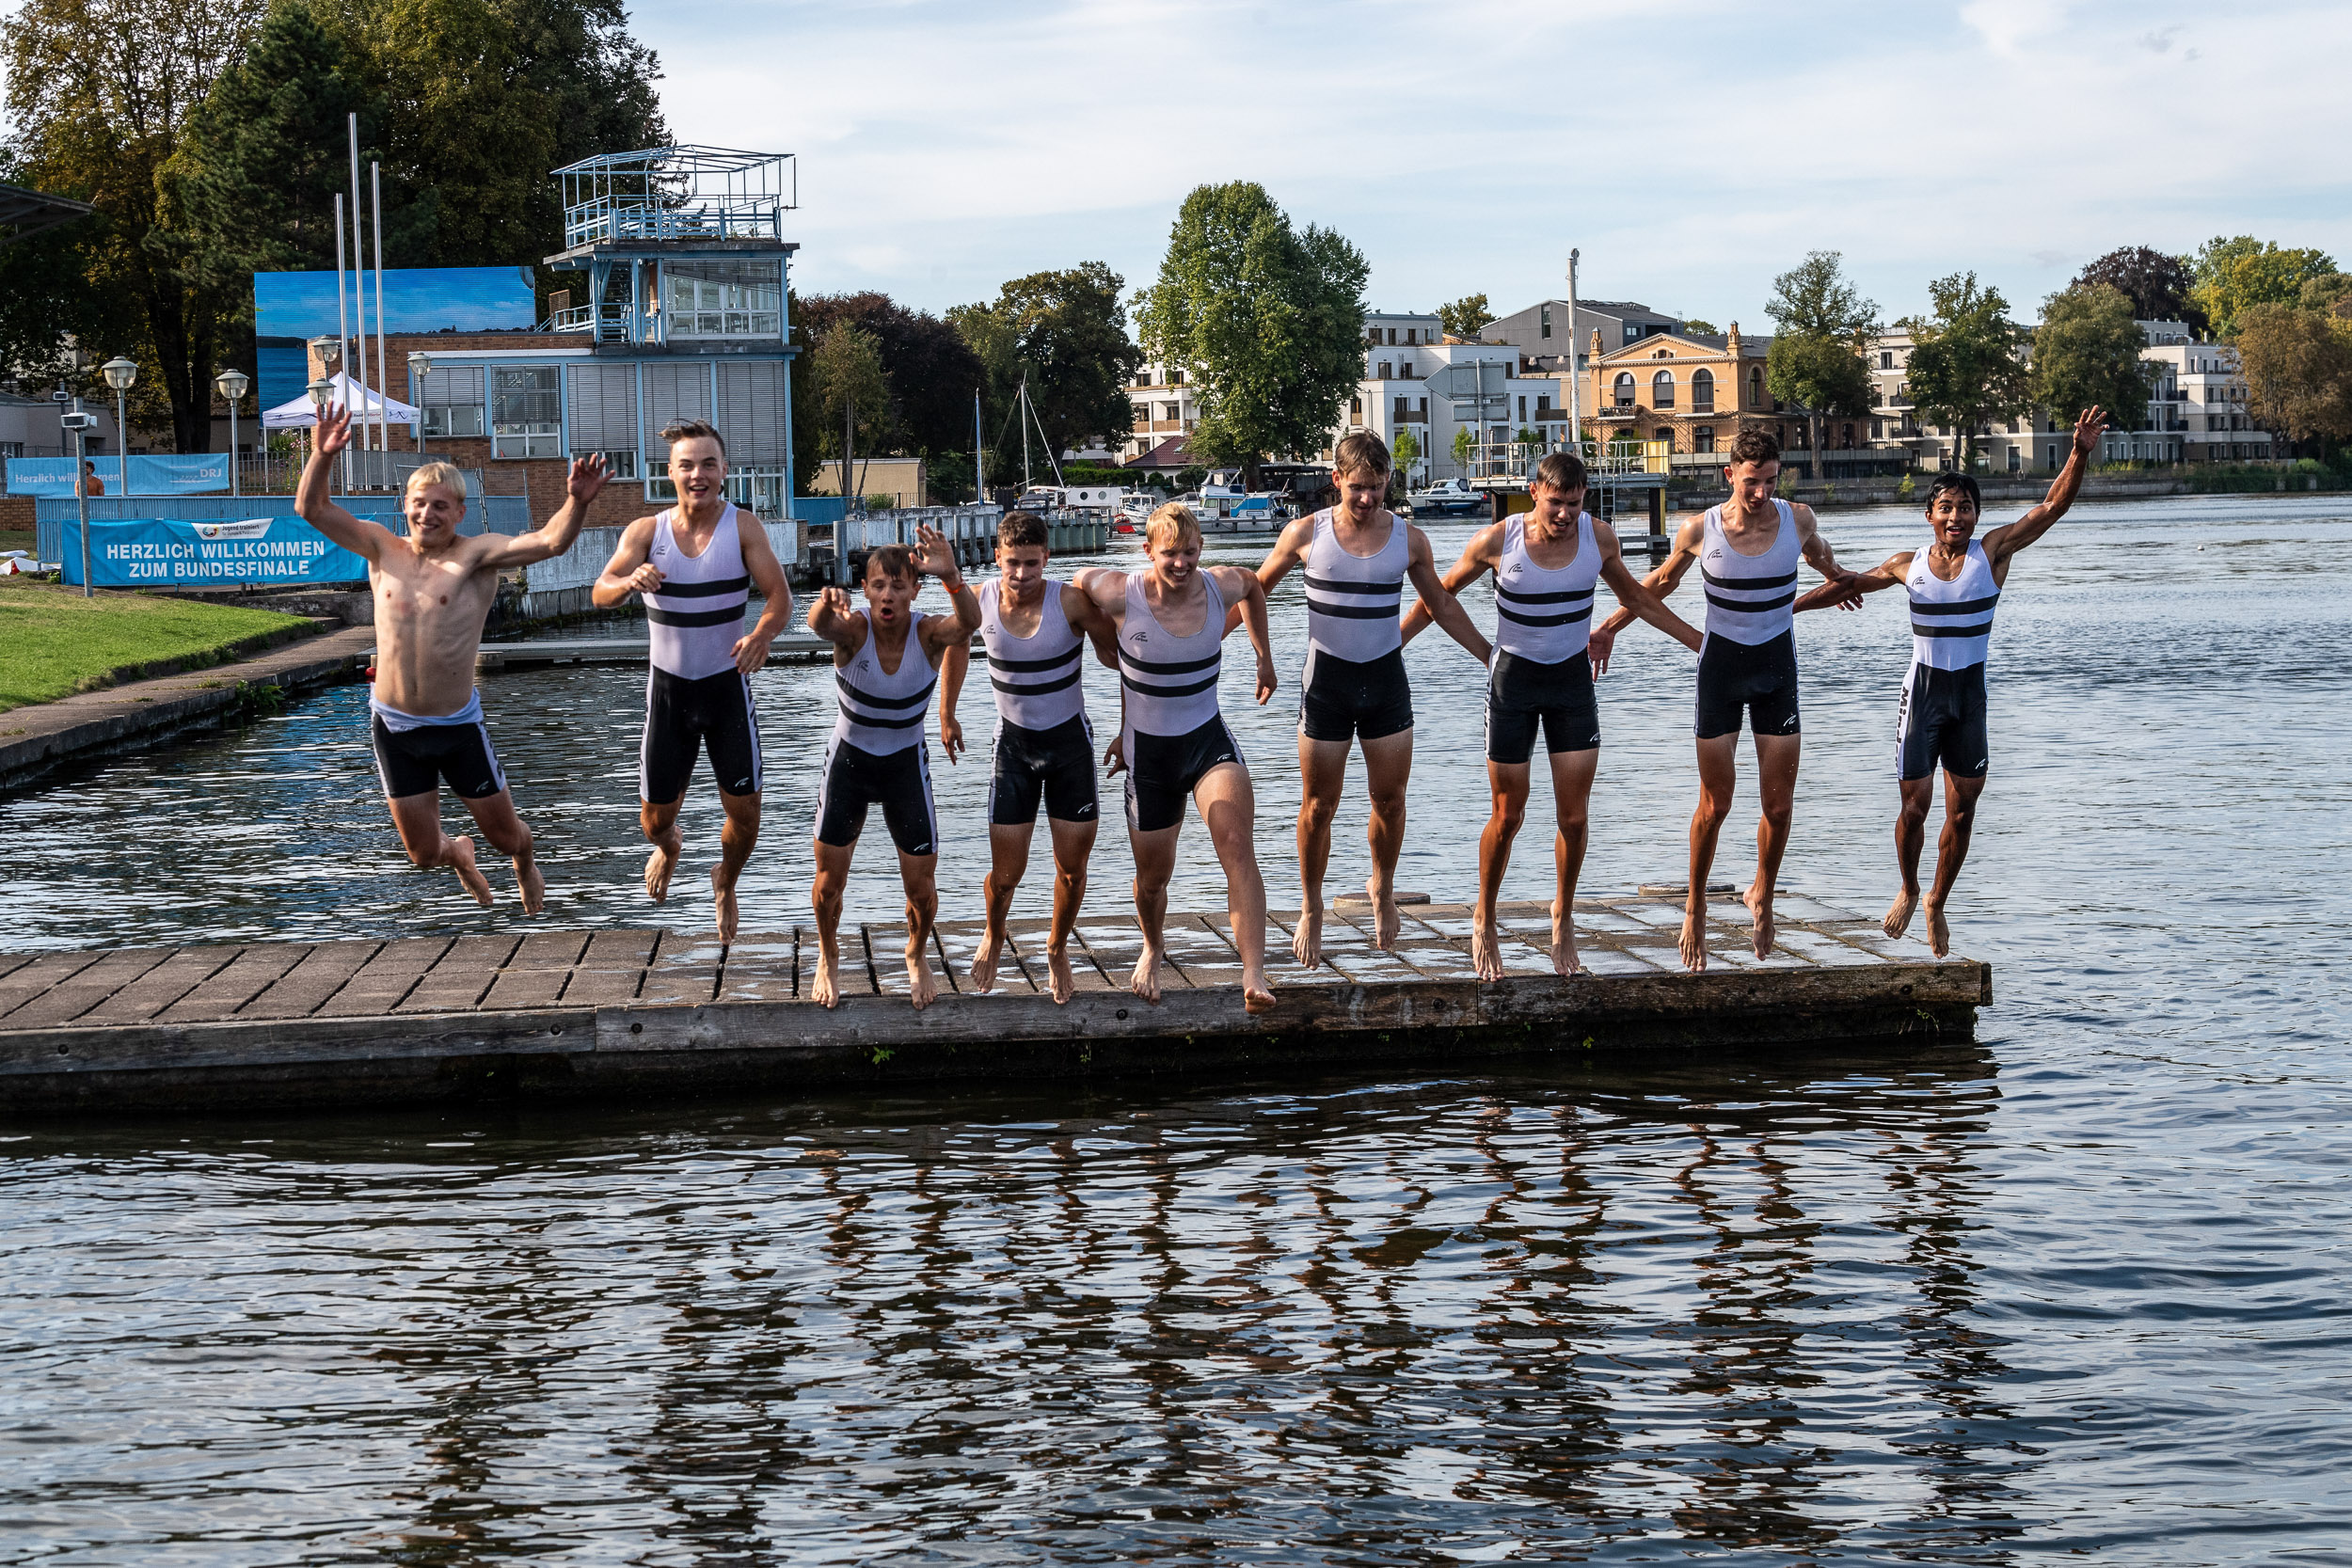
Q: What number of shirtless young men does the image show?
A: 1